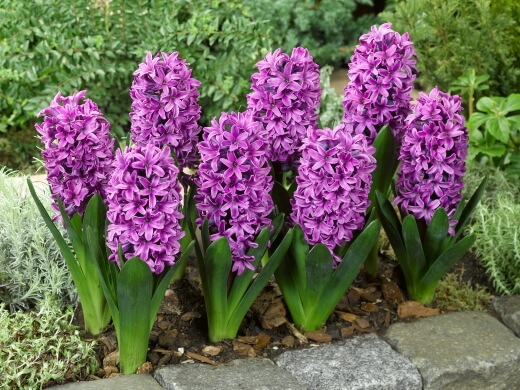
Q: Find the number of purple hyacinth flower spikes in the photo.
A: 8